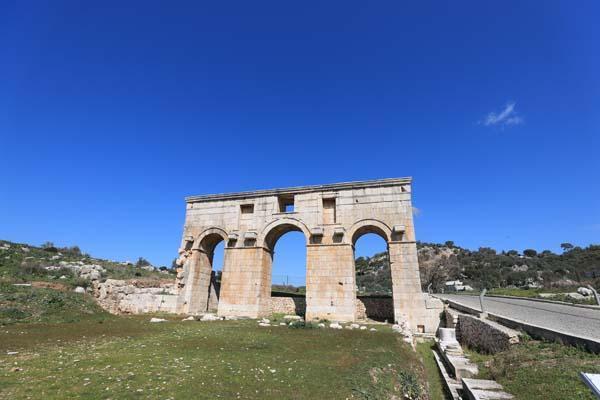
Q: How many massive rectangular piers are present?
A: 4